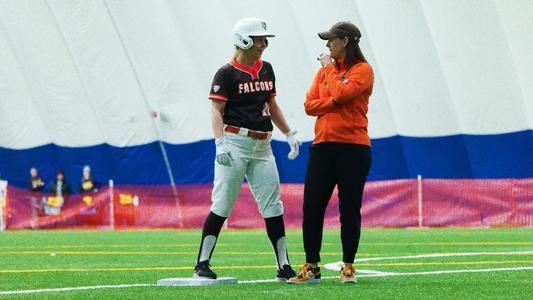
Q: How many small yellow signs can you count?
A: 3